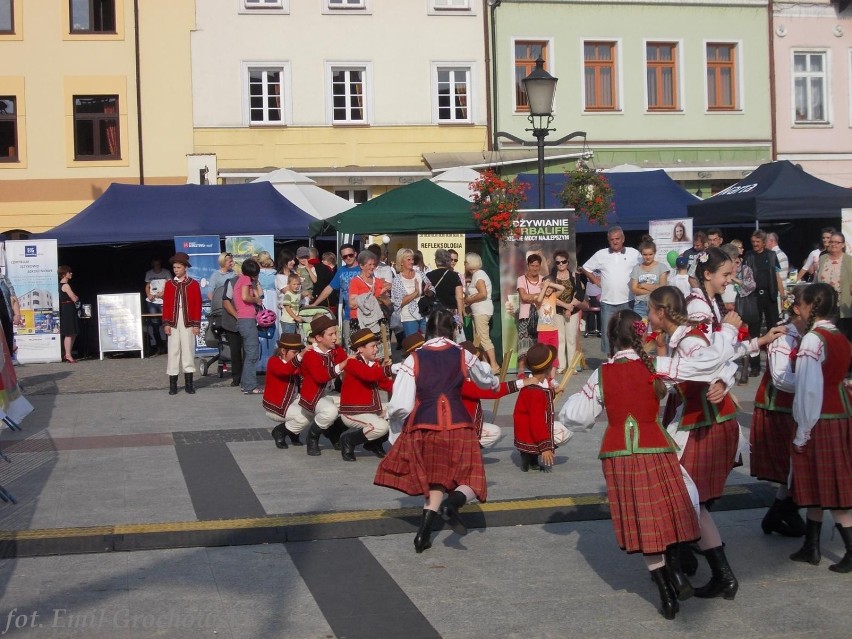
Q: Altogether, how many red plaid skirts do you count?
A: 5